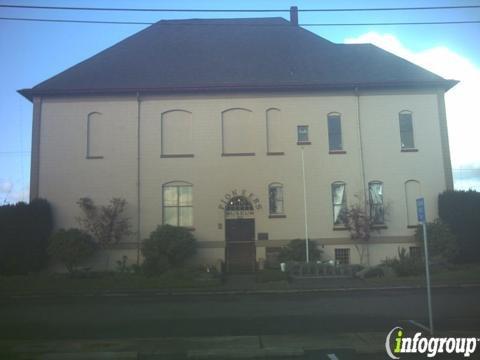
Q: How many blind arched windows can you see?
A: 5